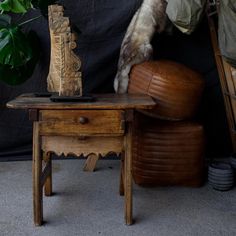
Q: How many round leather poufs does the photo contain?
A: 1